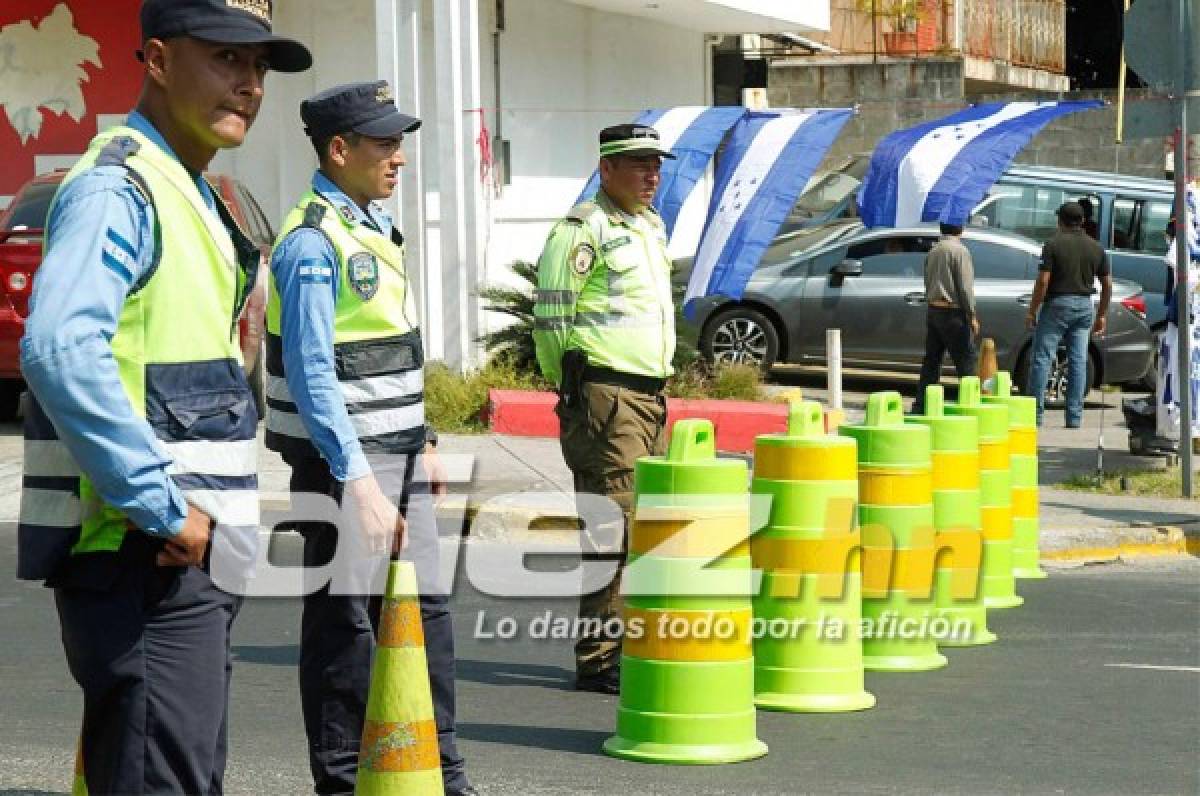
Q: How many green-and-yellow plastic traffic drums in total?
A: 6